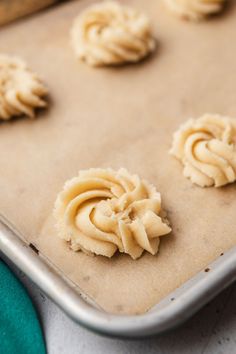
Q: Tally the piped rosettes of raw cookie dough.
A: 5